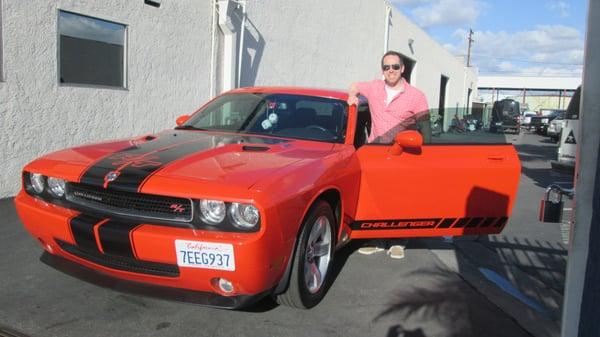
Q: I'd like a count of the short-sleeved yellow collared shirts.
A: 0